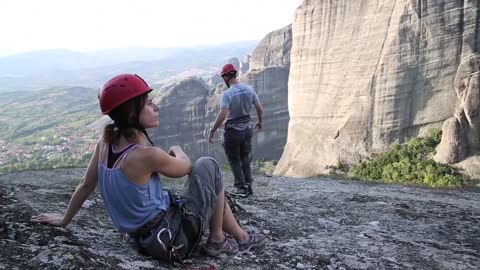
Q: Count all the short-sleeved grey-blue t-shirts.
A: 1